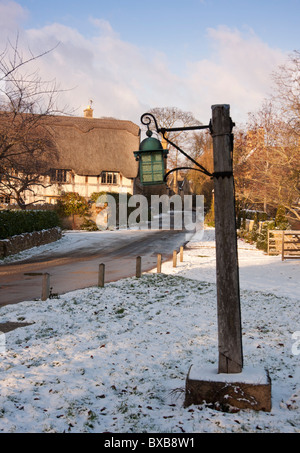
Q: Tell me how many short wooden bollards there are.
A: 6